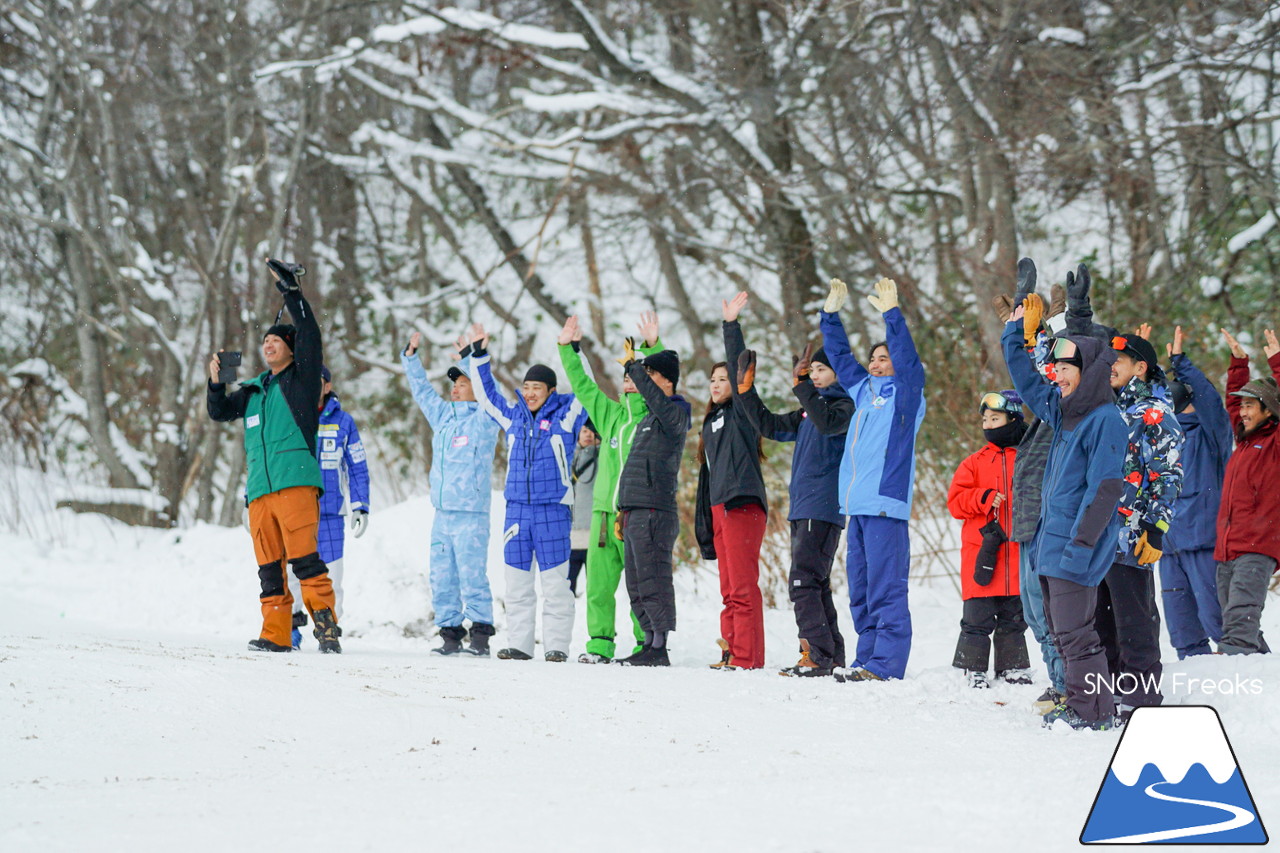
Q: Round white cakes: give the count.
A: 0